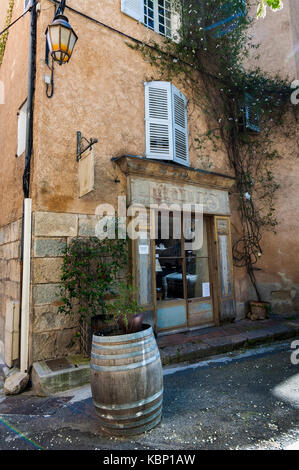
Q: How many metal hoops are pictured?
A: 8